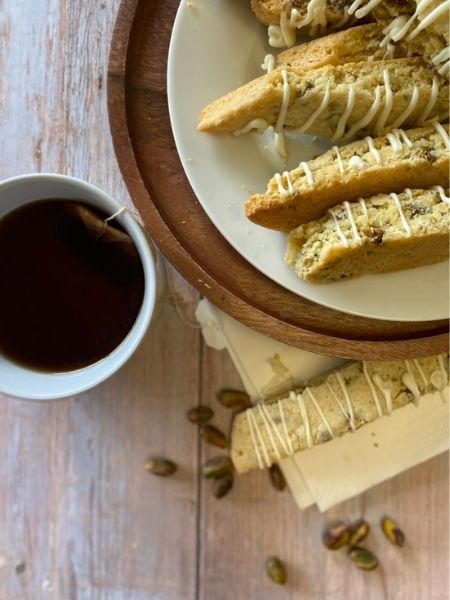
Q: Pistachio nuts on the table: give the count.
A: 12